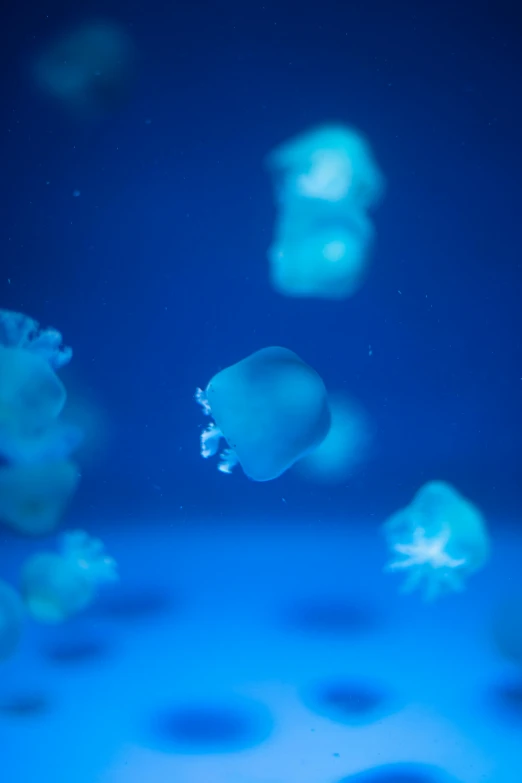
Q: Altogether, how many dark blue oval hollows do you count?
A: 8